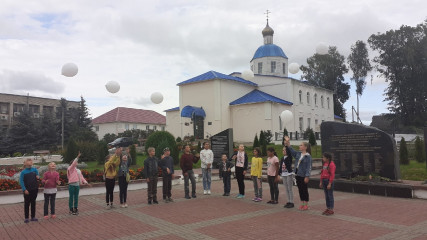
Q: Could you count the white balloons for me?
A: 7